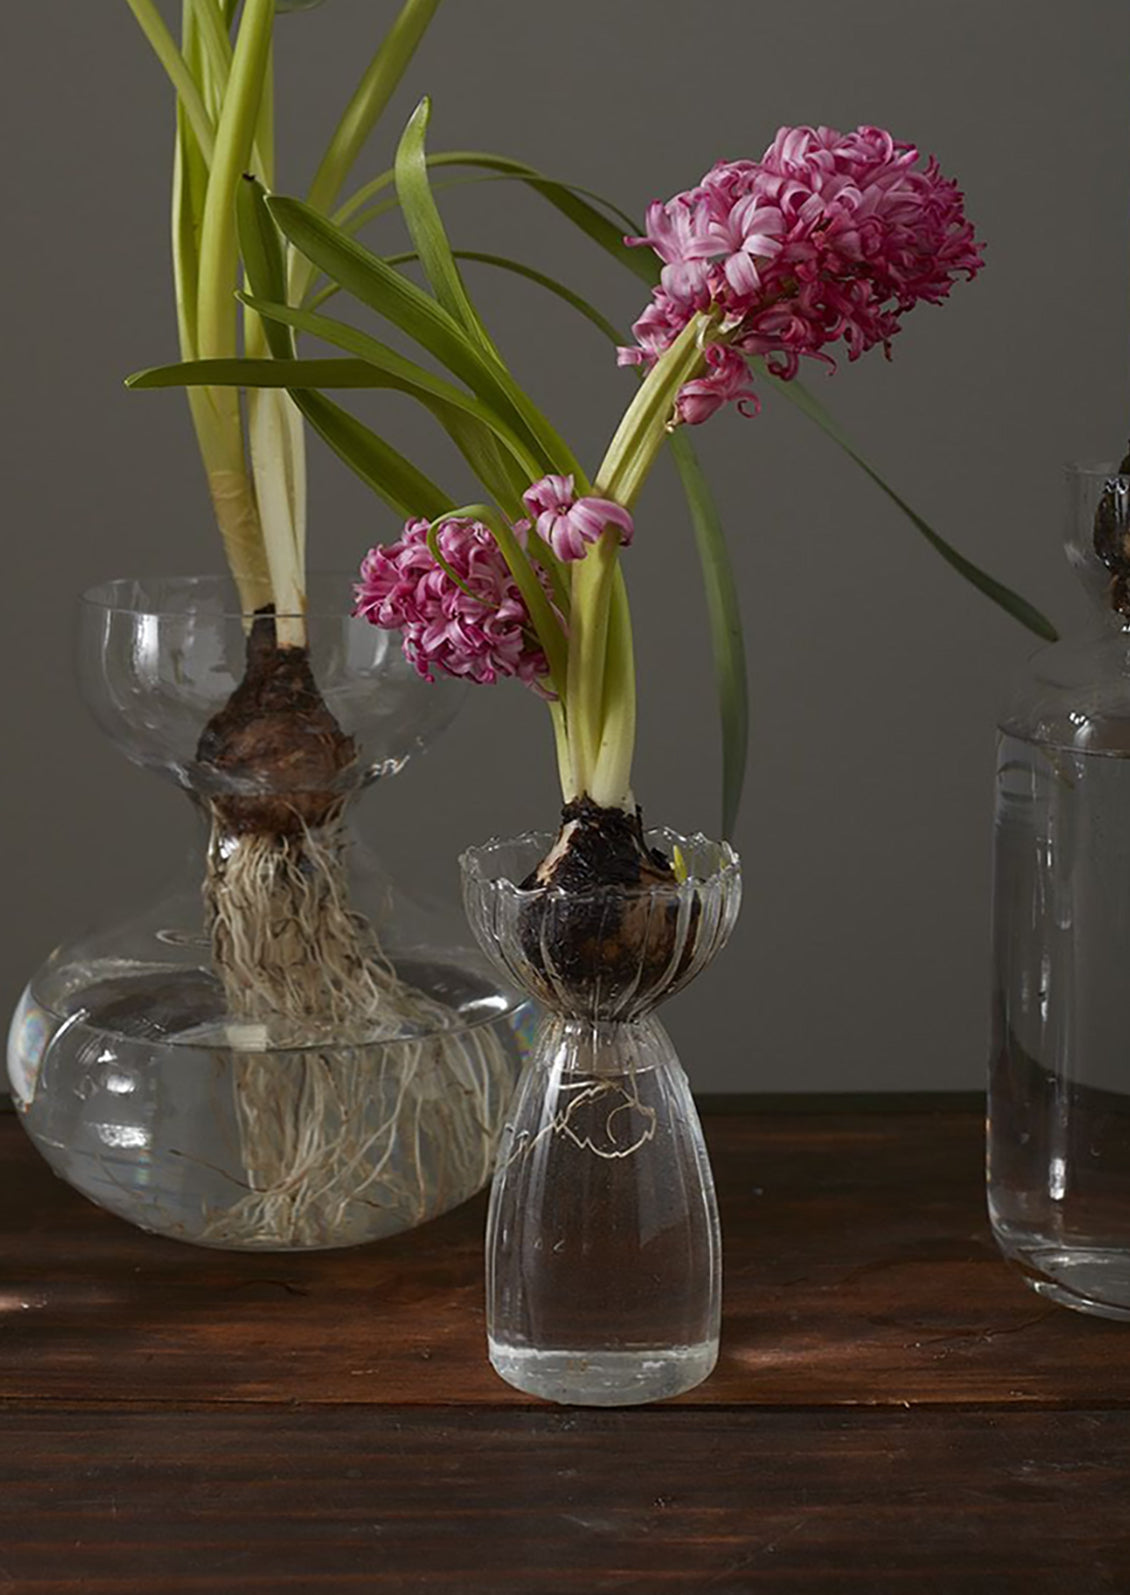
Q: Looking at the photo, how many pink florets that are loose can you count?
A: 1